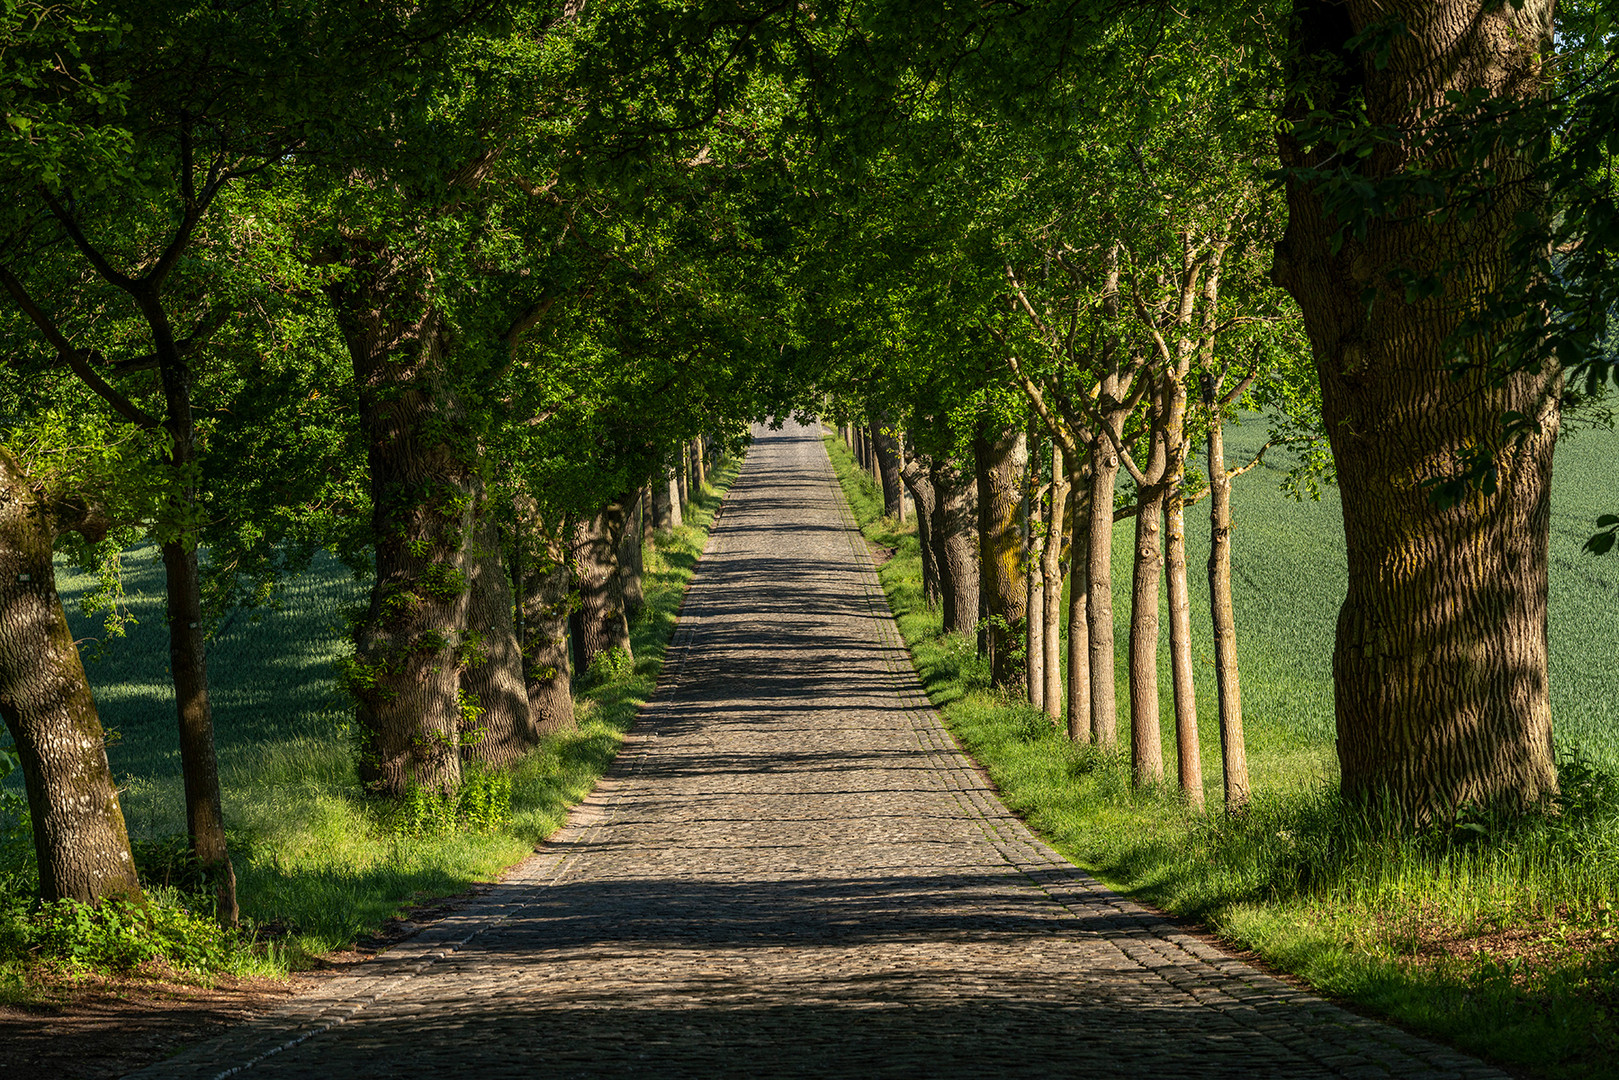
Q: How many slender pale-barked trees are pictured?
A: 7